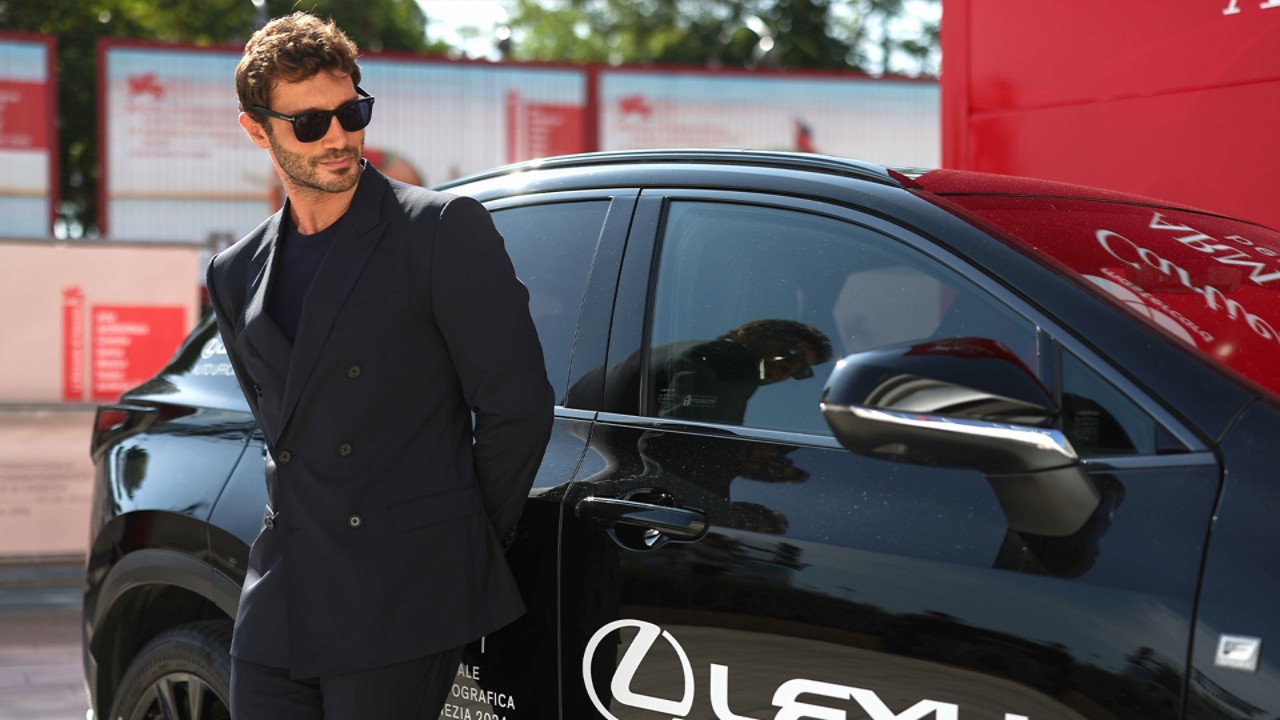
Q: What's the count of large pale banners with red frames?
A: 3